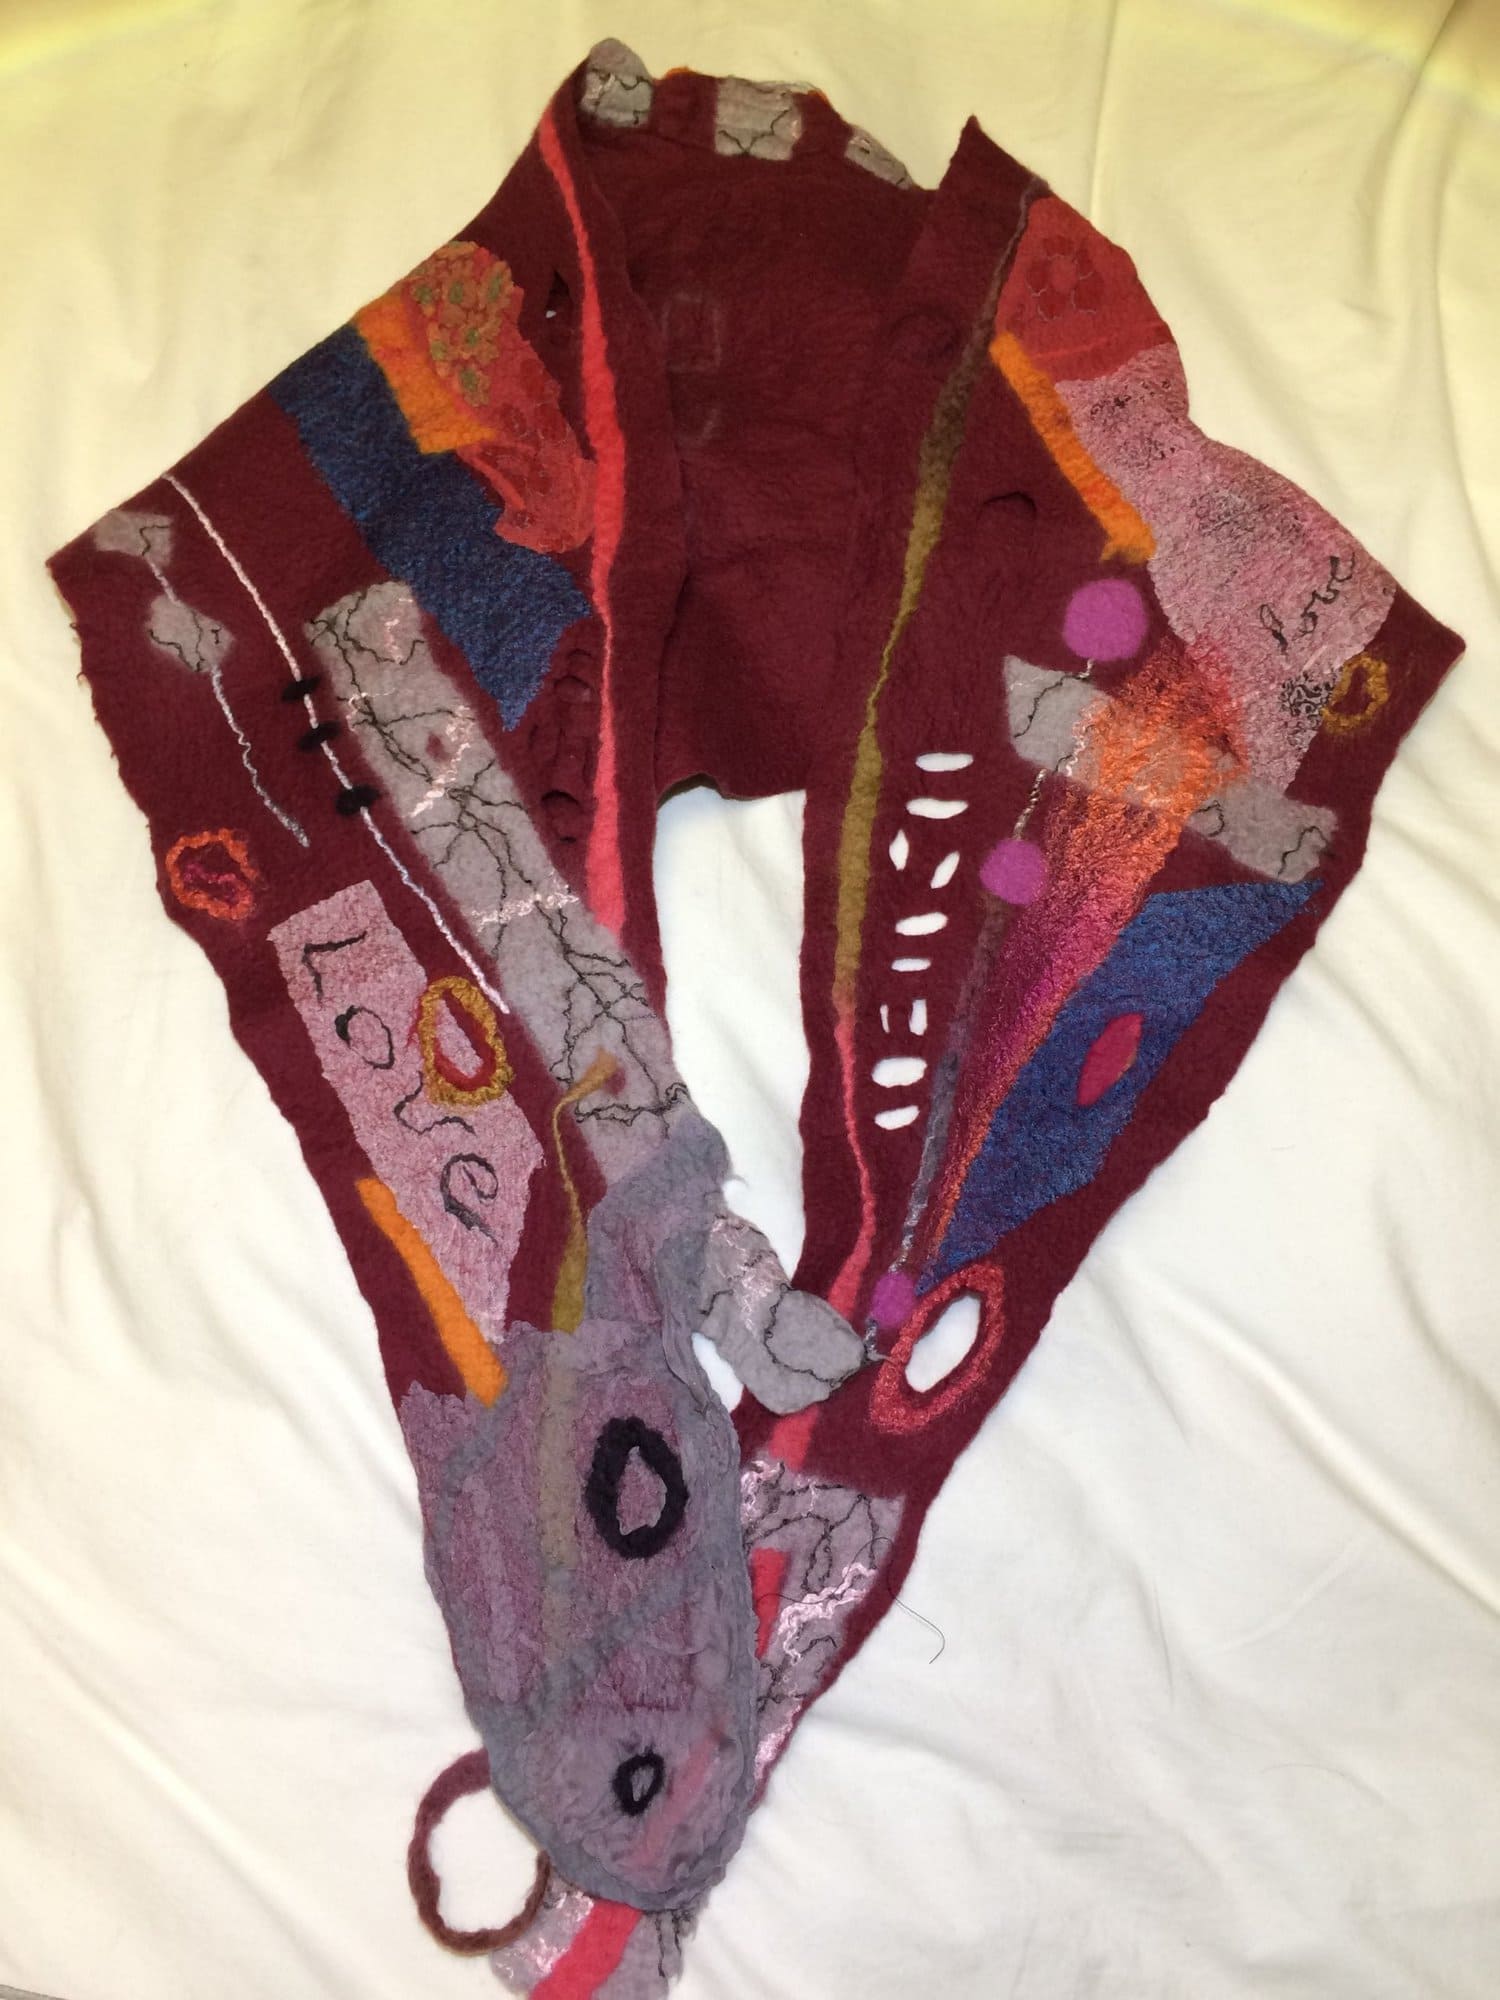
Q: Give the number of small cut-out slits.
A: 10